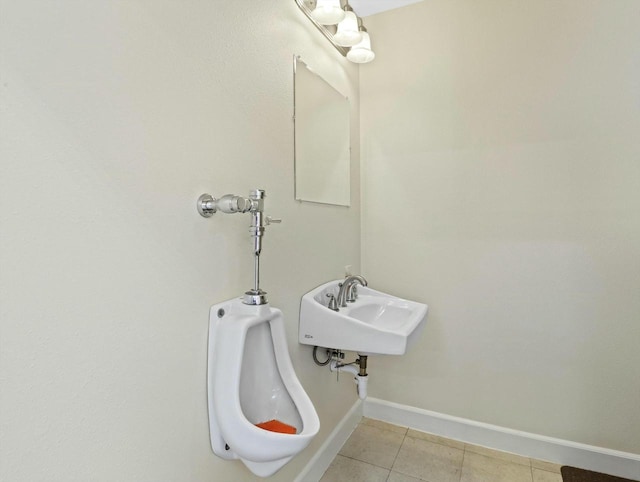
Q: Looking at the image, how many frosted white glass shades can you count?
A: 3